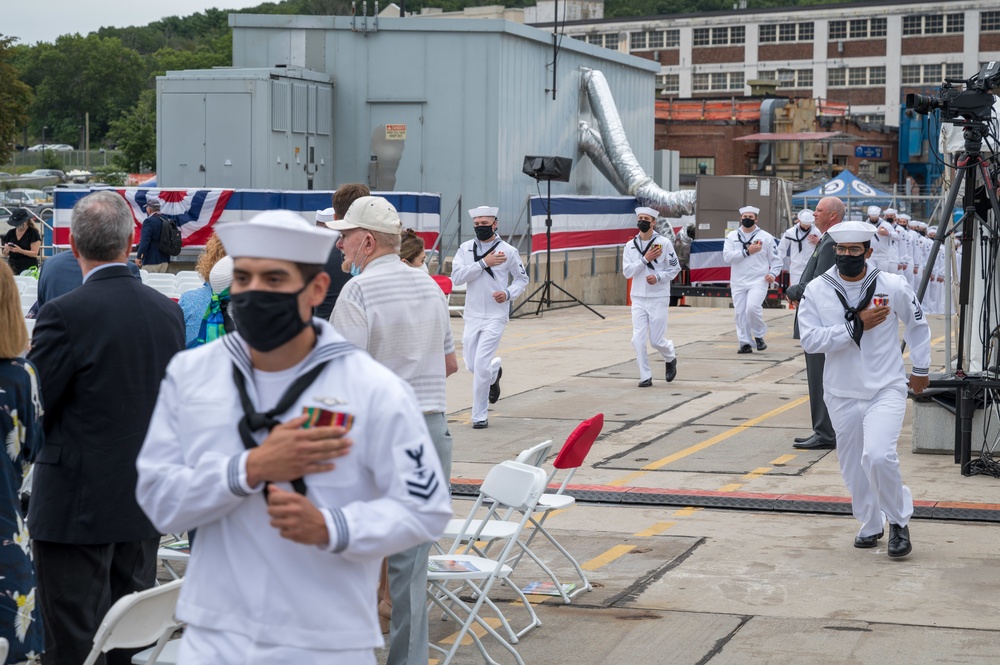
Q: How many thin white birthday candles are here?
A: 0